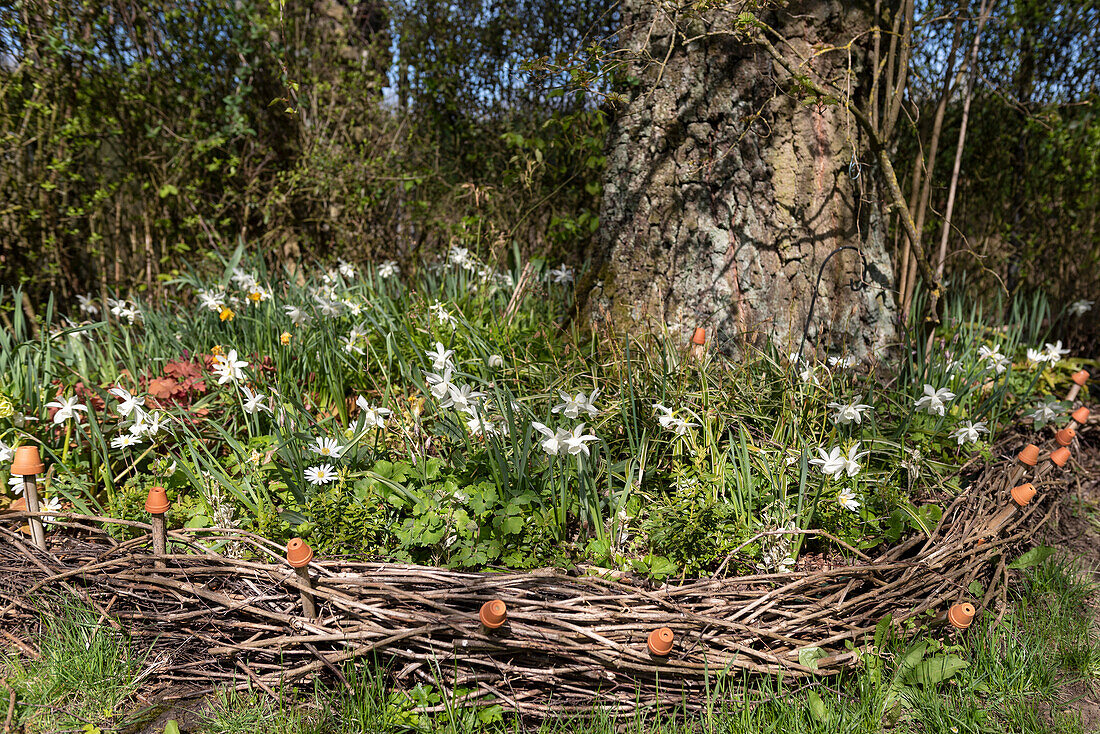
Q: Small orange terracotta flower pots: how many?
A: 13